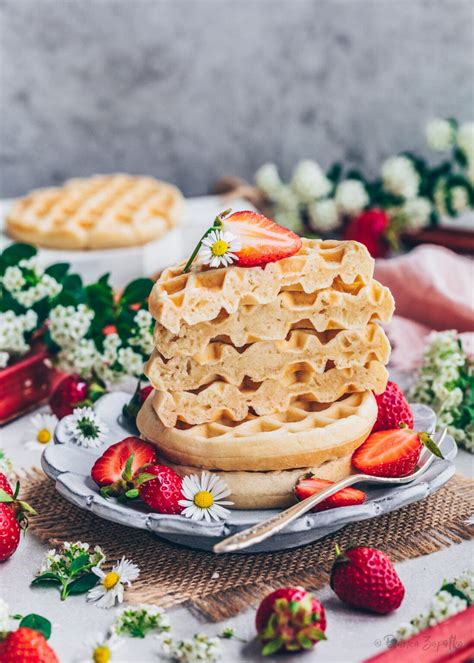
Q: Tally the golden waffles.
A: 7